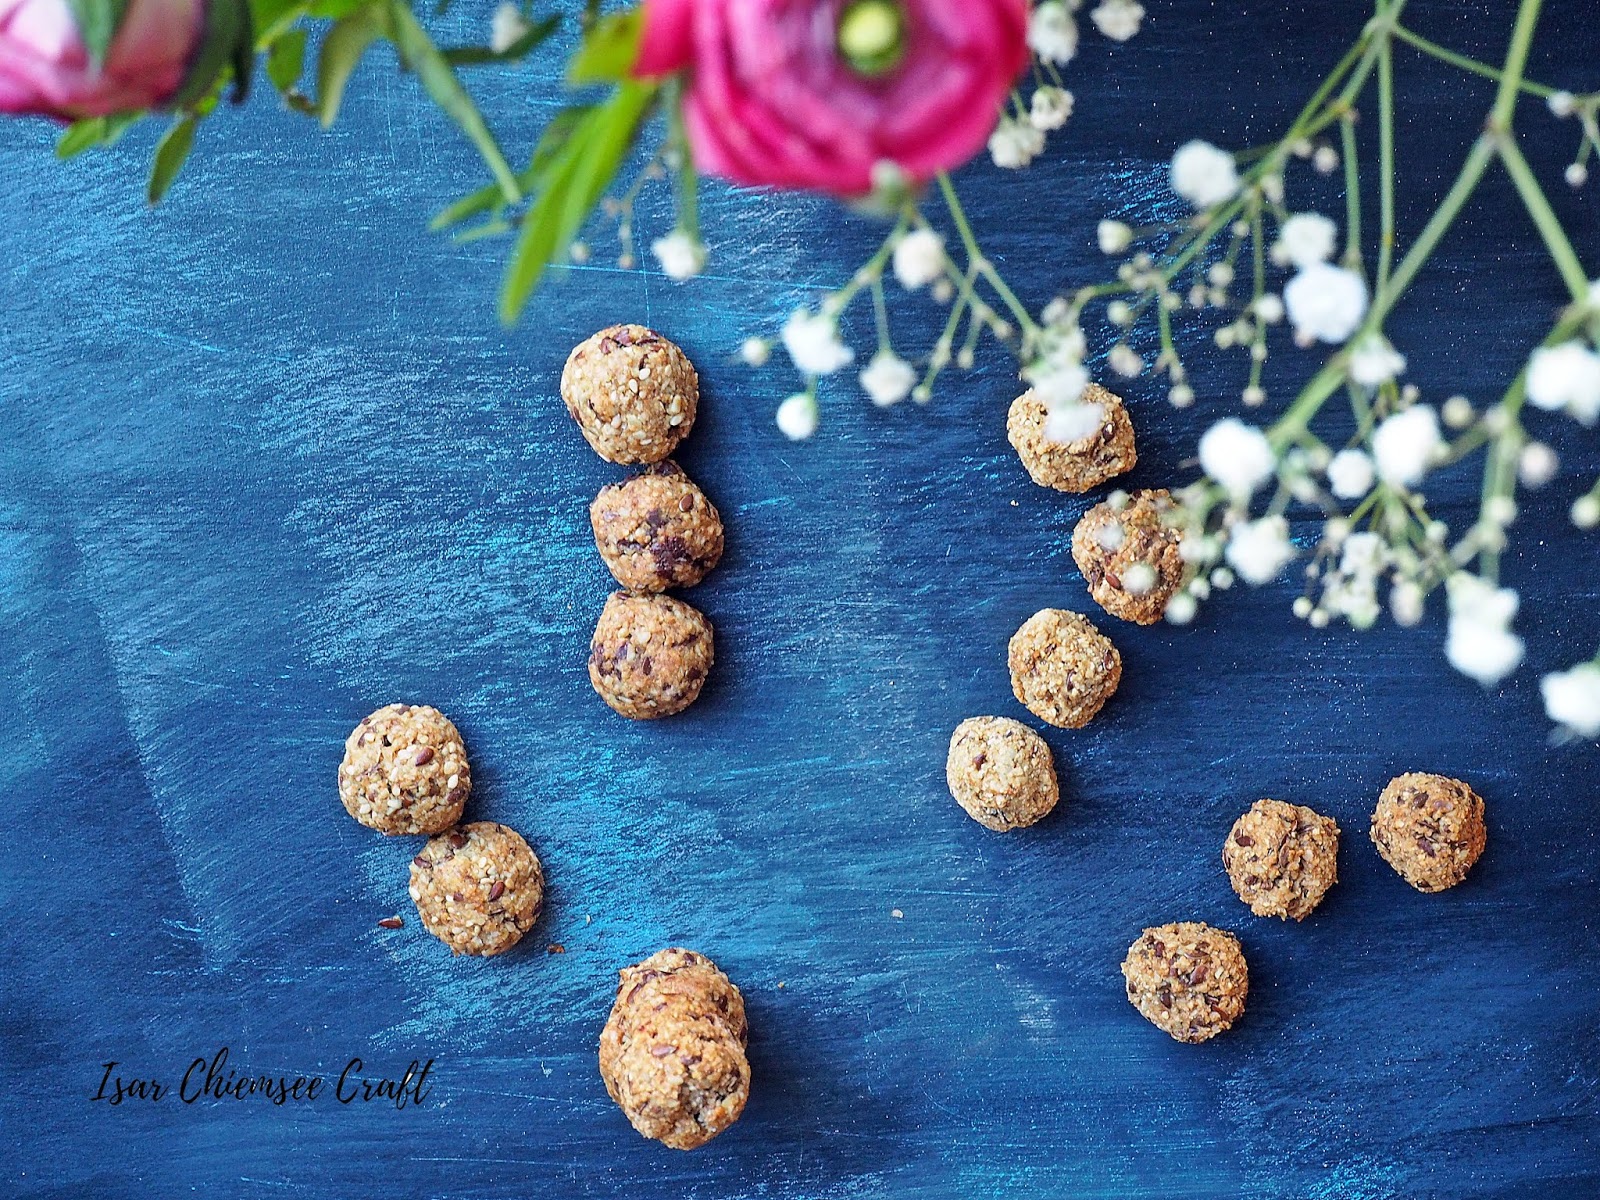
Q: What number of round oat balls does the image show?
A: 14